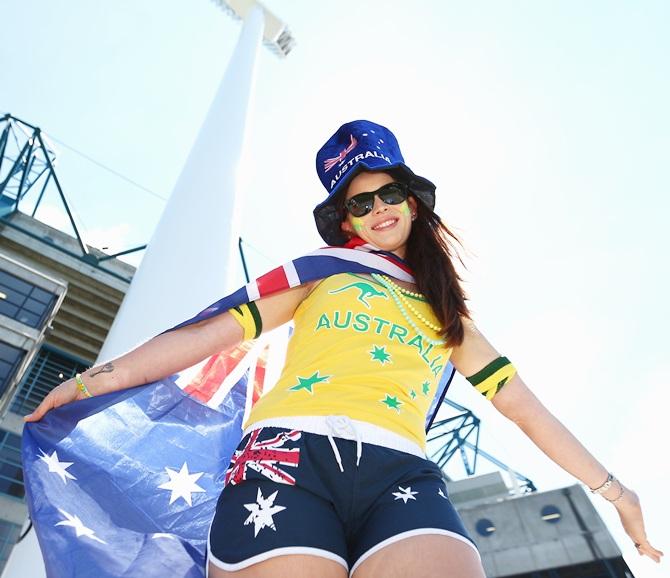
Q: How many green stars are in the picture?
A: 5